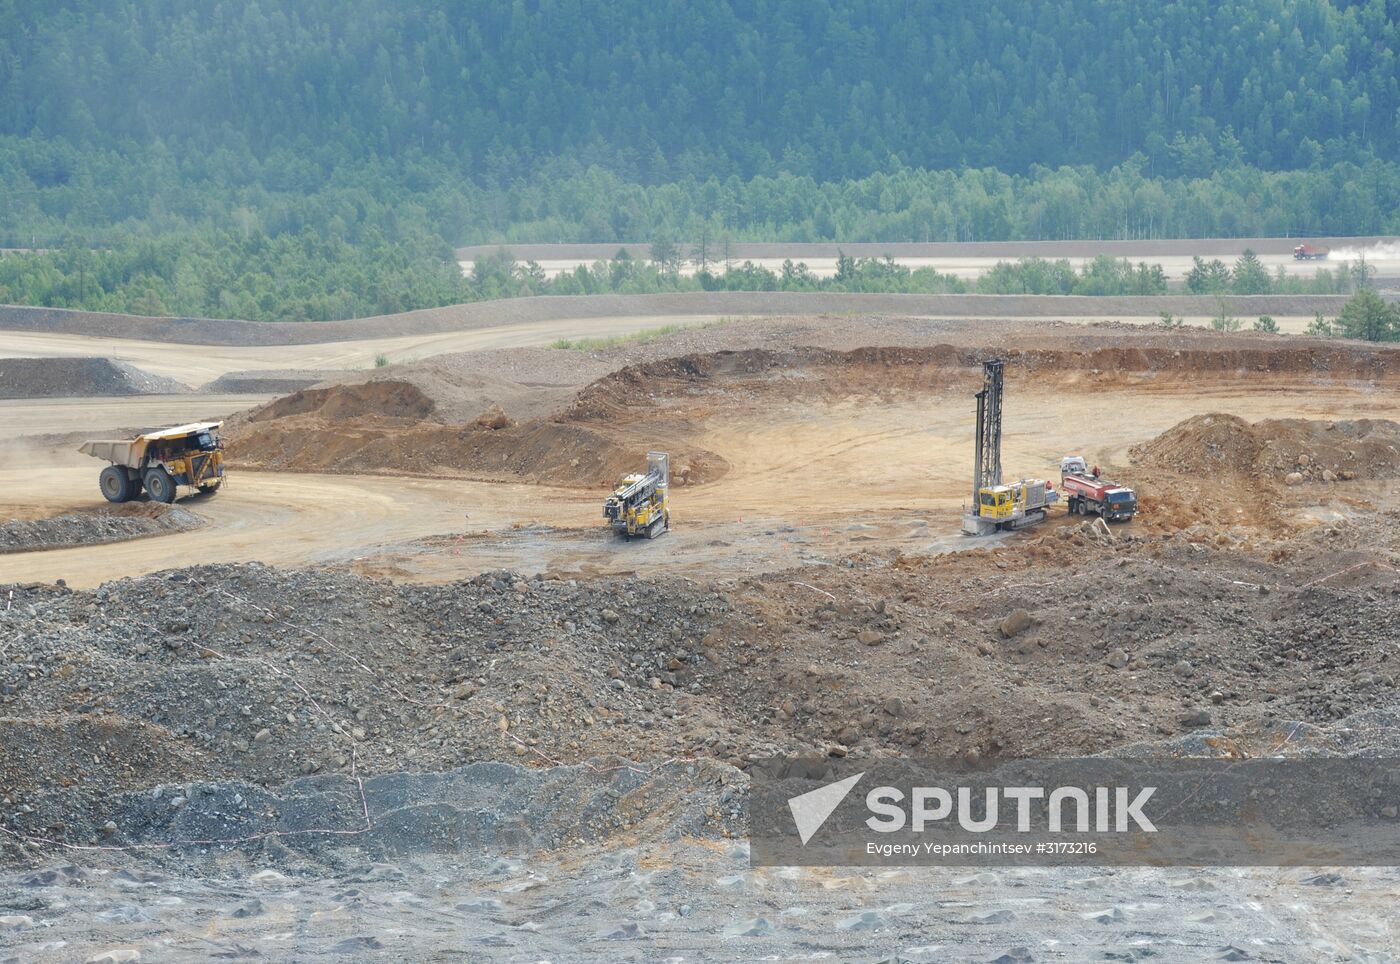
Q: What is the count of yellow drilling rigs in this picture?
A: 2